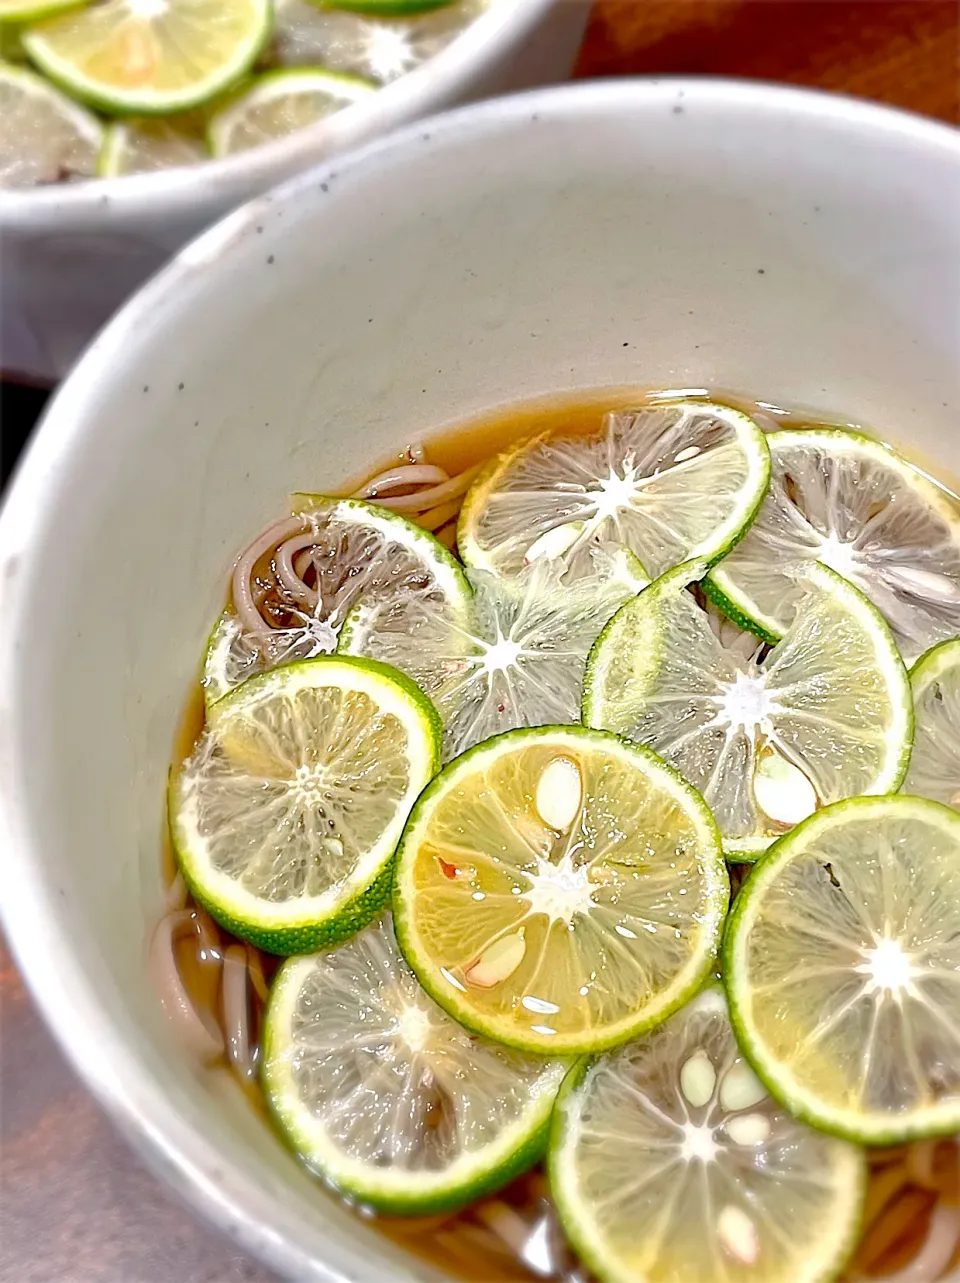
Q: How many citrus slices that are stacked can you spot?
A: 11